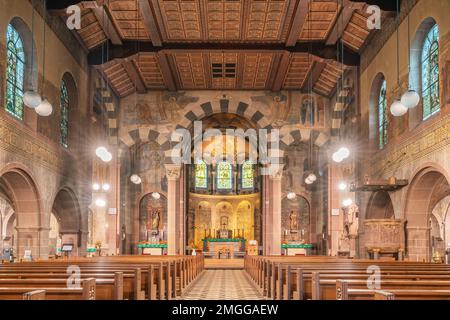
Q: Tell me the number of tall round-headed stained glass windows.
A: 7